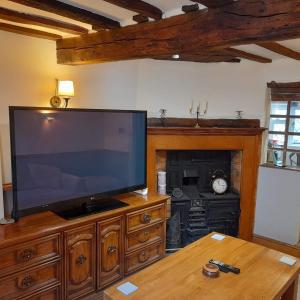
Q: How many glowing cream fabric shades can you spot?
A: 1